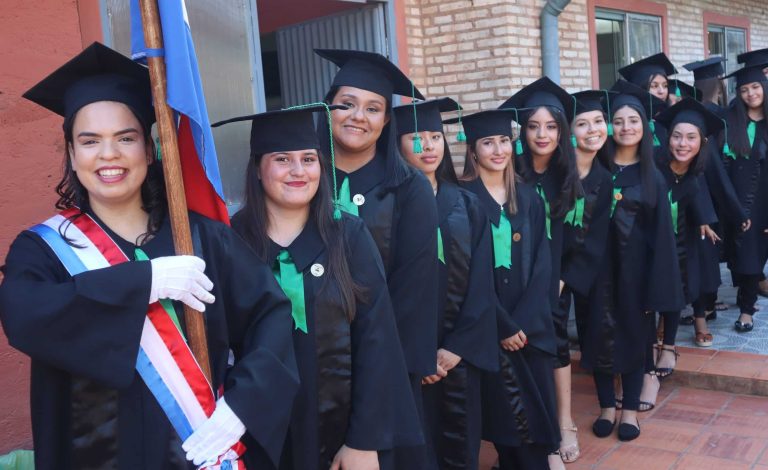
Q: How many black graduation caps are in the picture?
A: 14